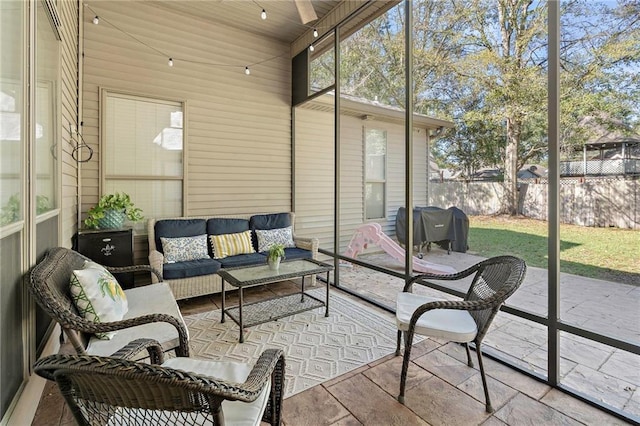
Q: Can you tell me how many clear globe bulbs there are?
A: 6